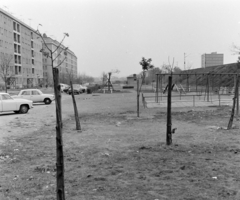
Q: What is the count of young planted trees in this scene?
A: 5